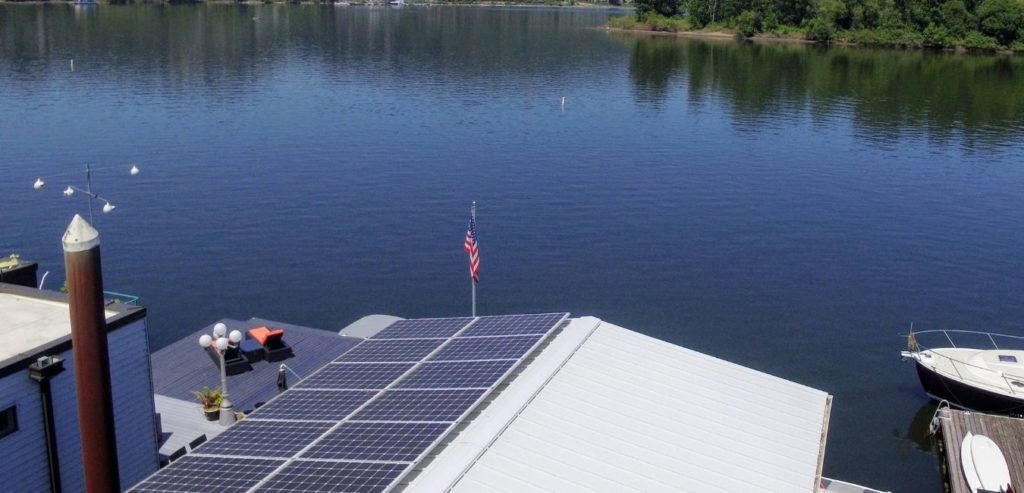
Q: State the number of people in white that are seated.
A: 0